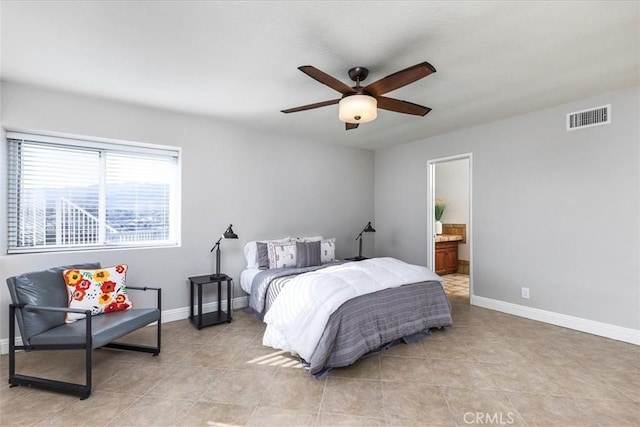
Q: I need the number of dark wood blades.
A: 5